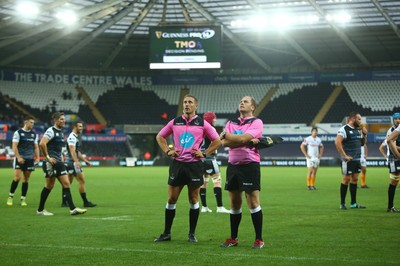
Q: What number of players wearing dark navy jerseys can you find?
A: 6